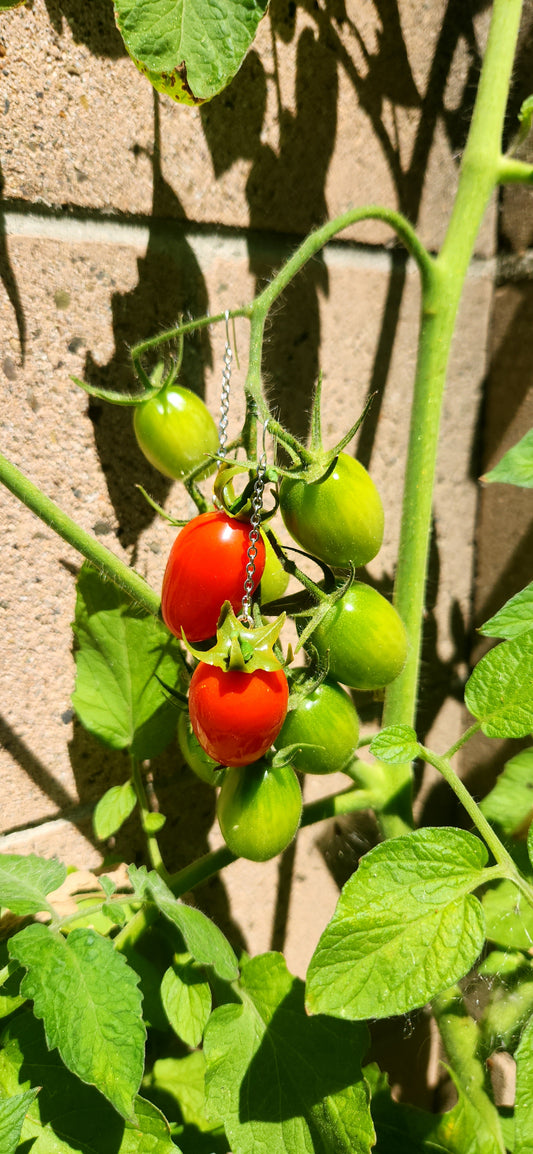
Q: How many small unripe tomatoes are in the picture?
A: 7